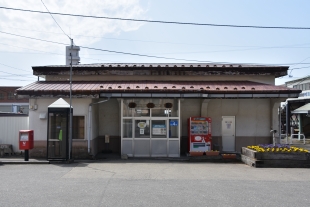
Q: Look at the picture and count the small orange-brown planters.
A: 3